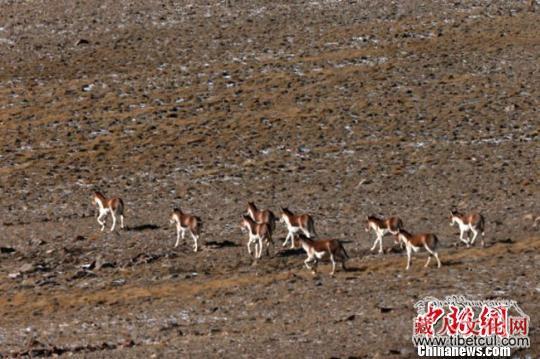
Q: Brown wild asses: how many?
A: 9